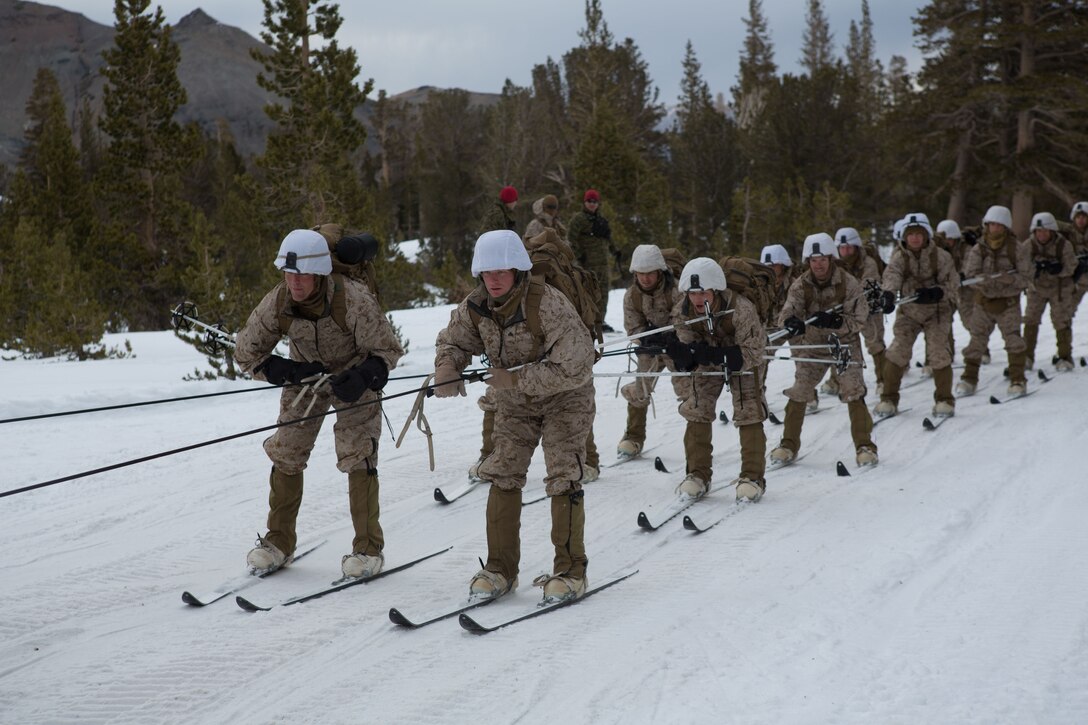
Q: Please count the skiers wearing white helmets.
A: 13